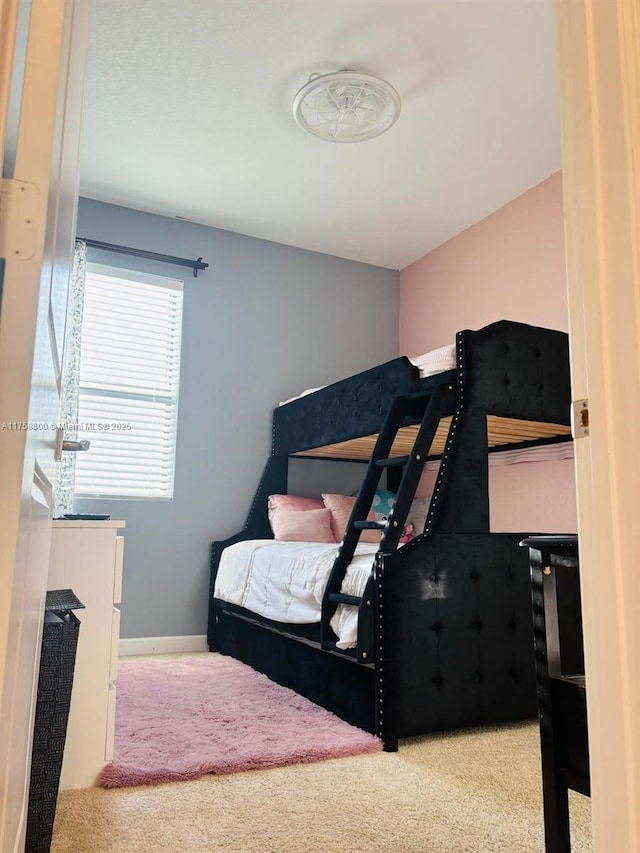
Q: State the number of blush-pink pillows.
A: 3